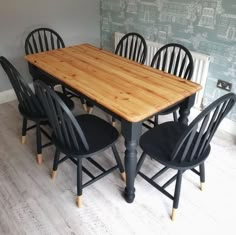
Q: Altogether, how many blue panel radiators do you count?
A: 0